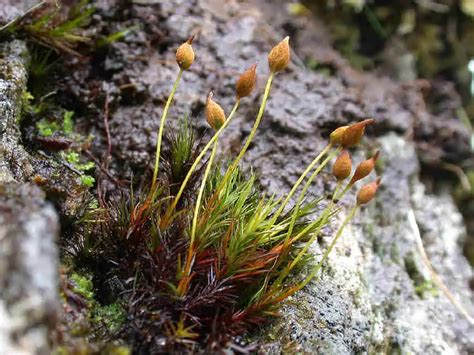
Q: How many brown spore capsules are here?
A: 9